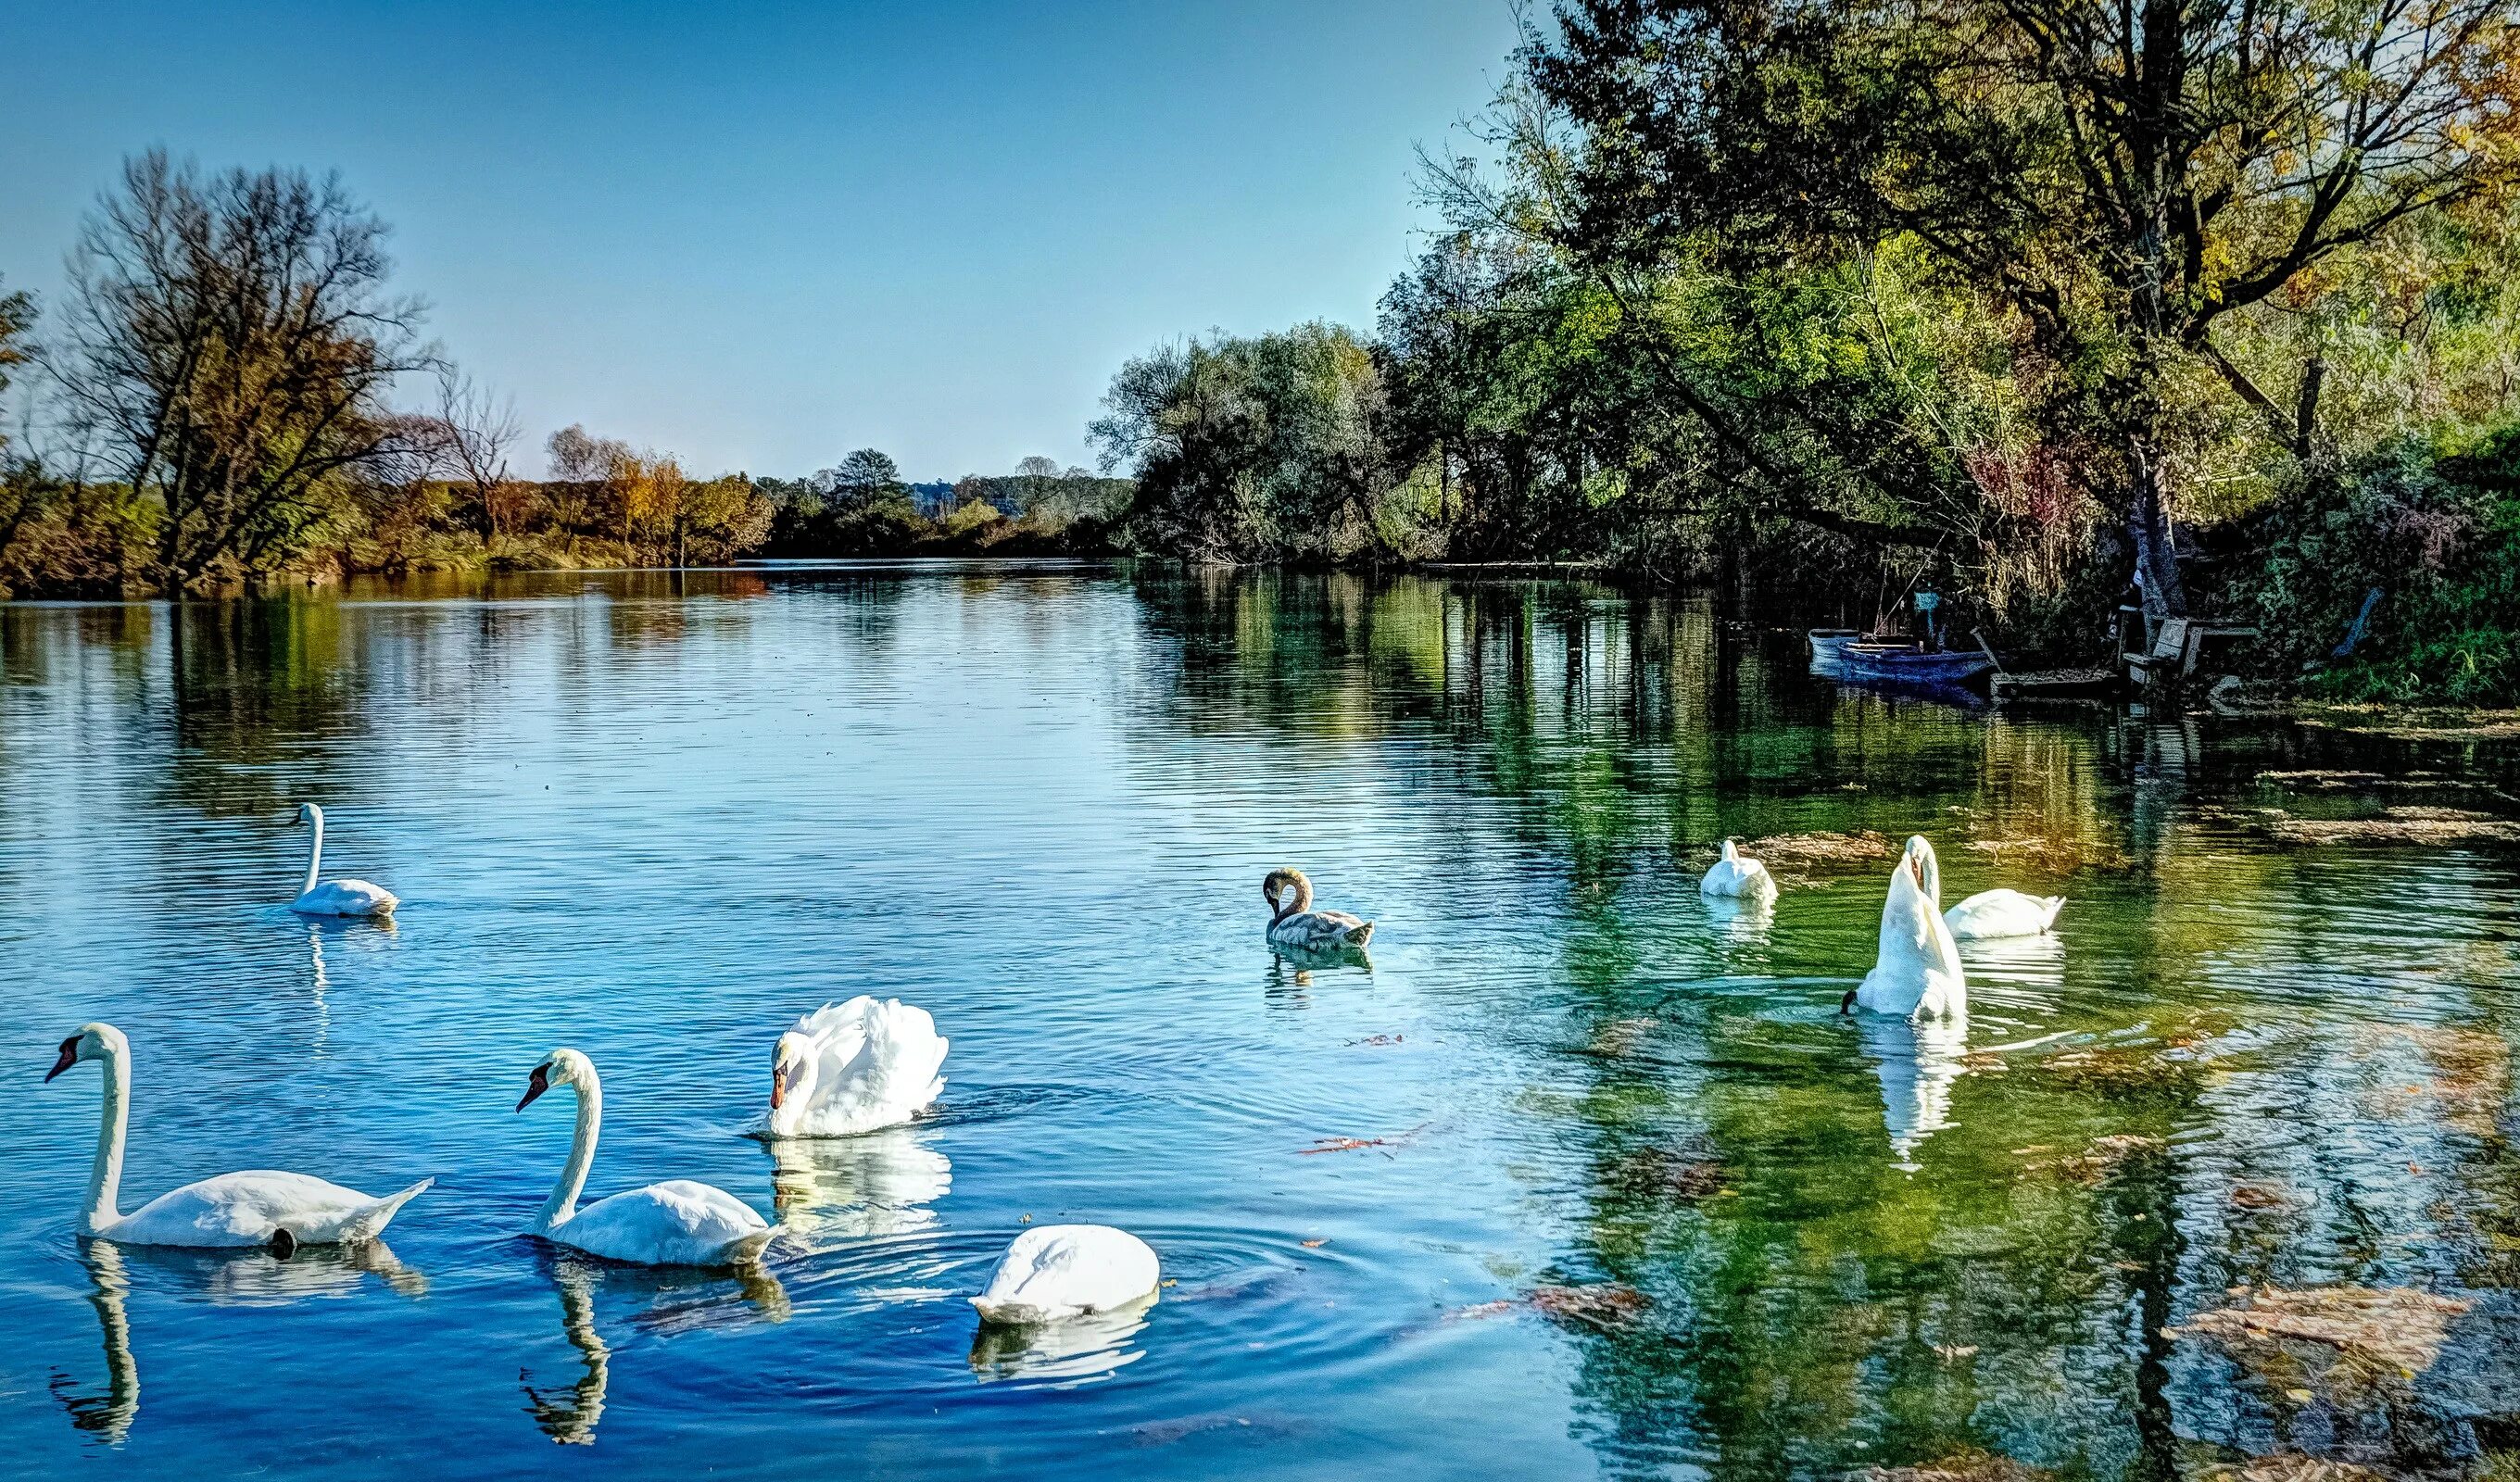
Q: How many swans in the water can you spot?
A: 9